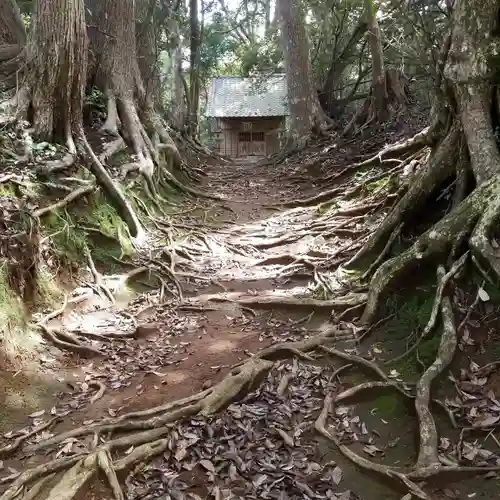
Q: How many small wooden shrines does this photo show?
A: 1